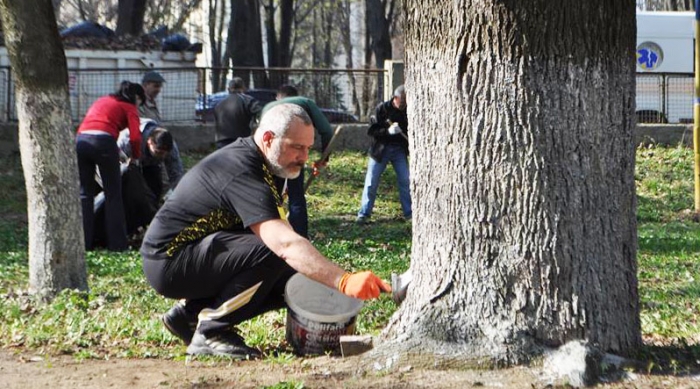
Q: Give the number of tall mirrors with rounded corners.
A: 0